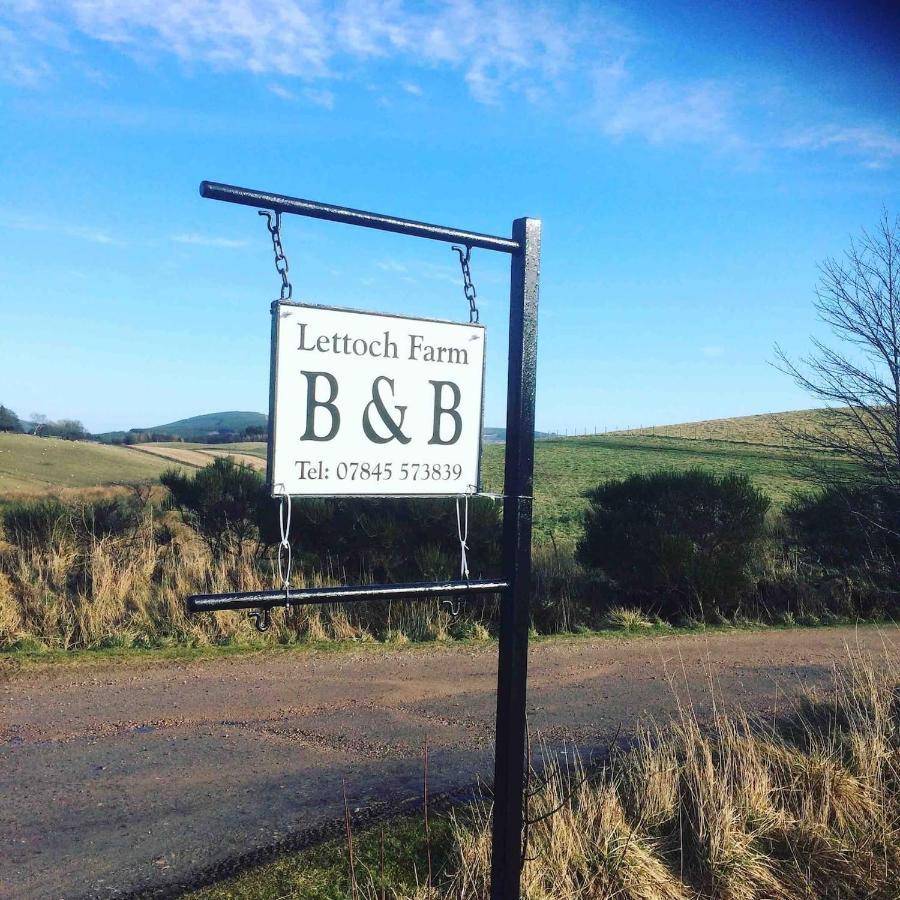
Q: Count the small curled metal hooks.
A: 4